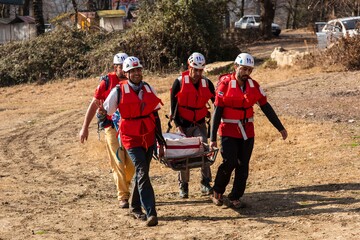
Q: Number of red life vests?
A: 4